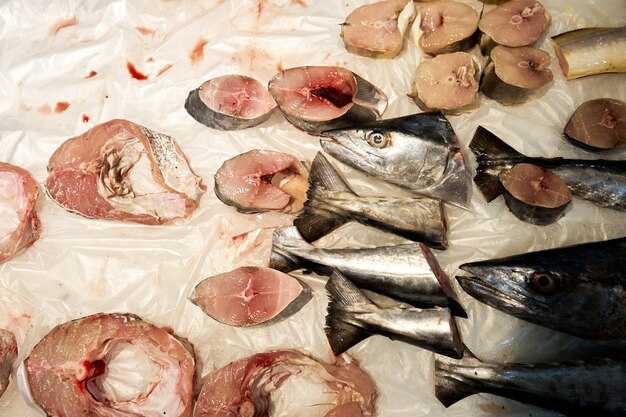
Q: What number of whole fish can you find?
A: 0